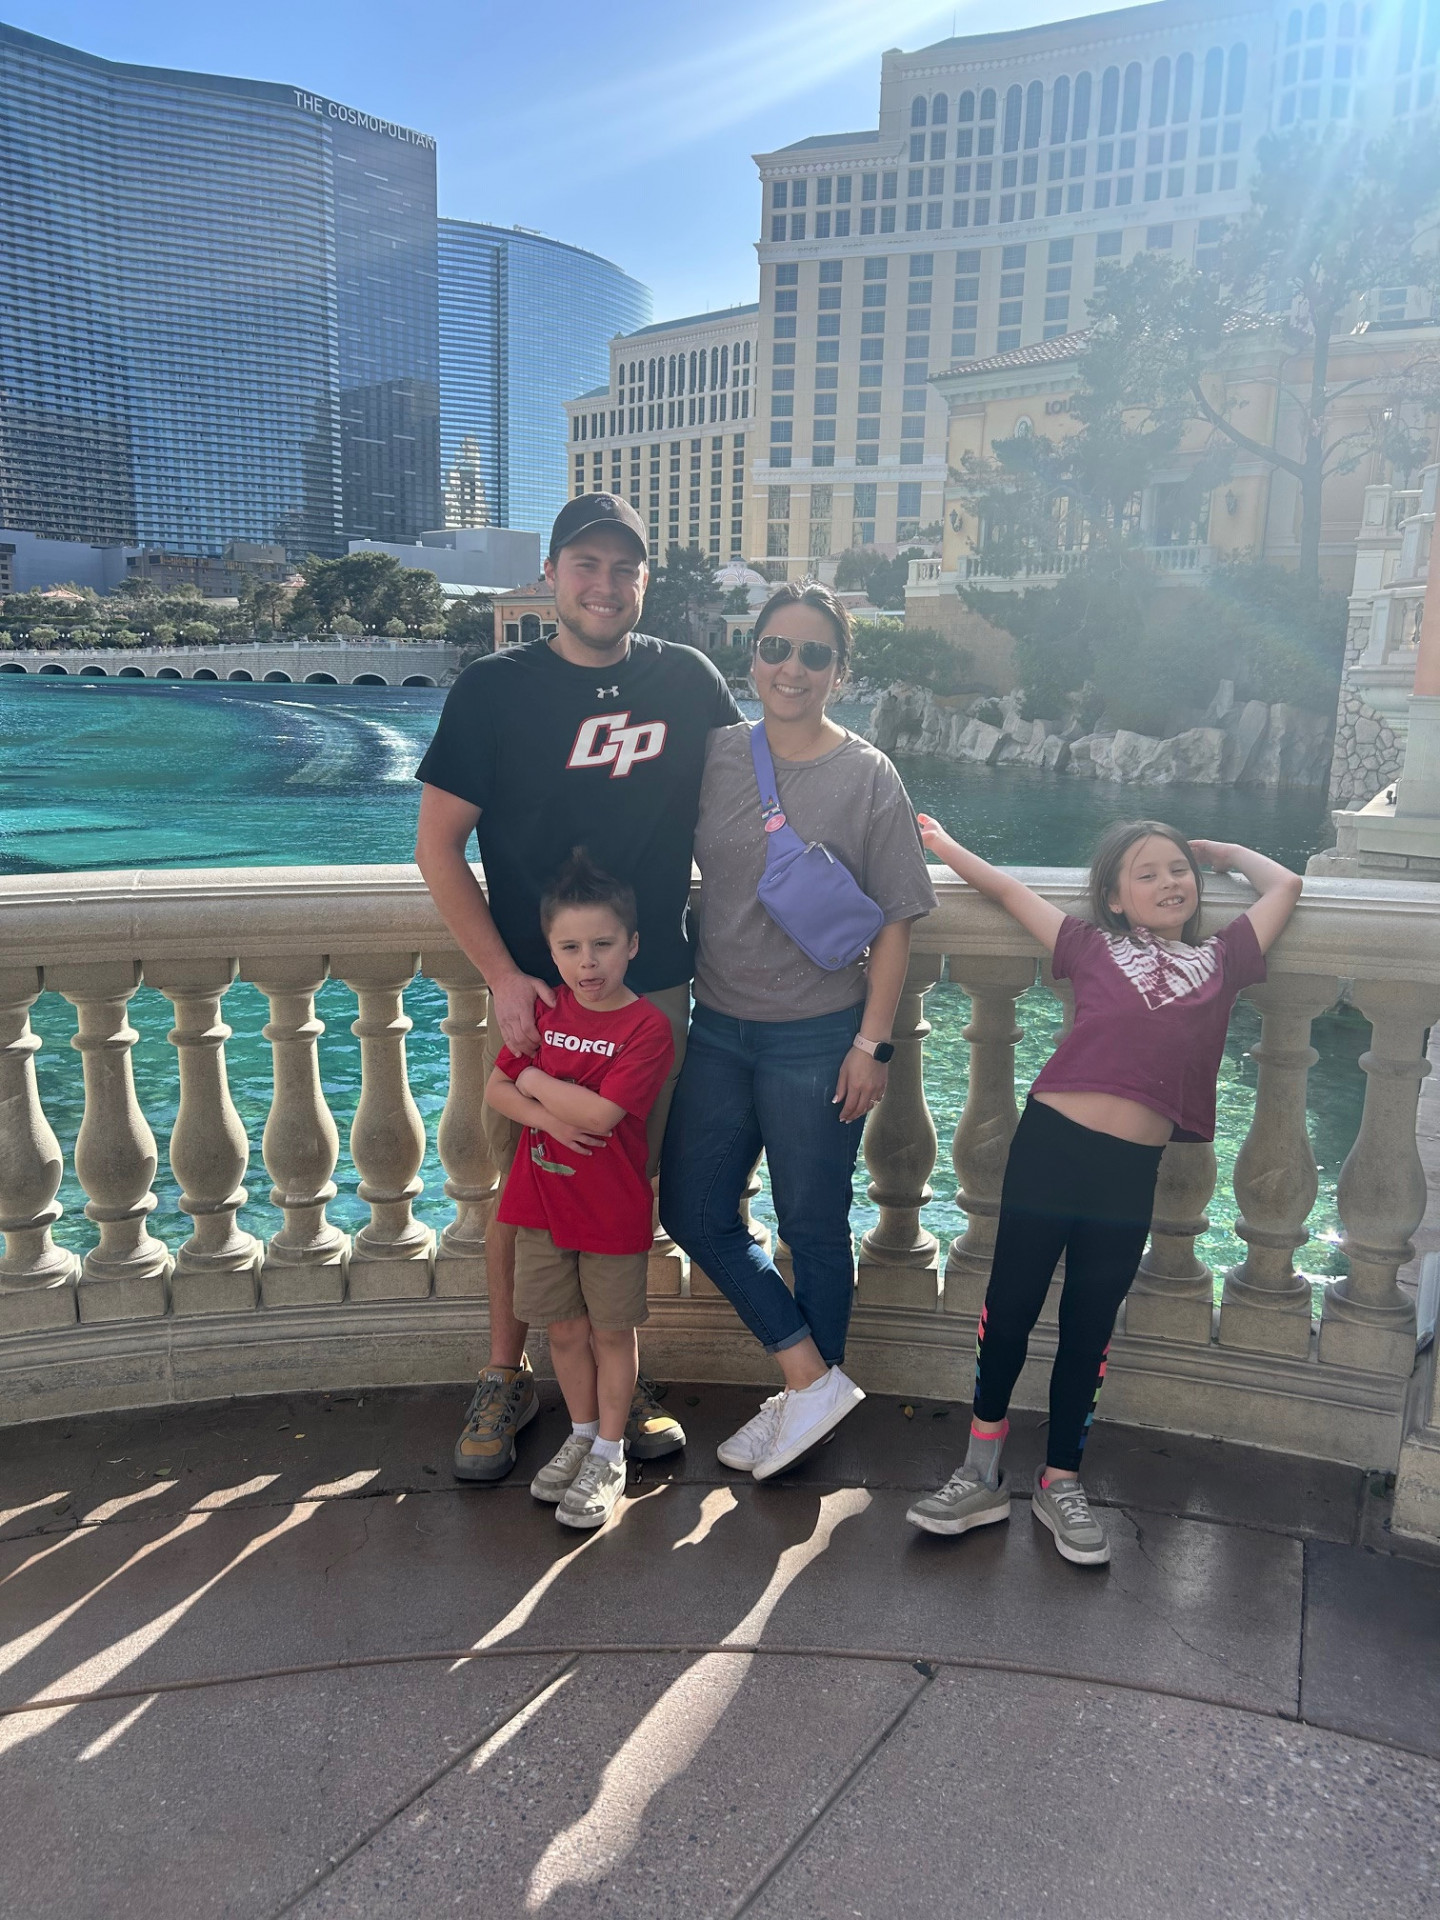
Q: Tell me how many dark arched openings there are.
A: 11